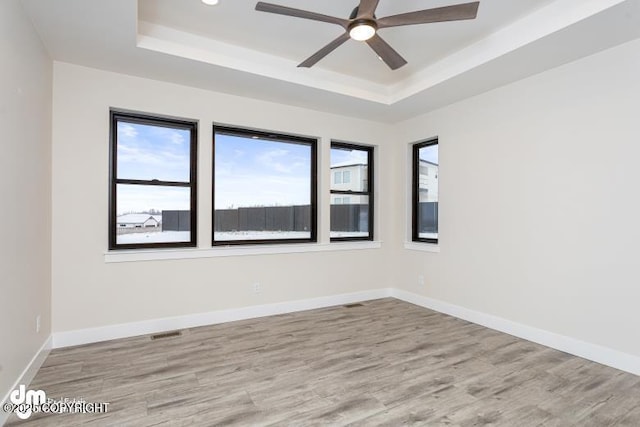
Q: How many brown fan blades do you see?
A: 5